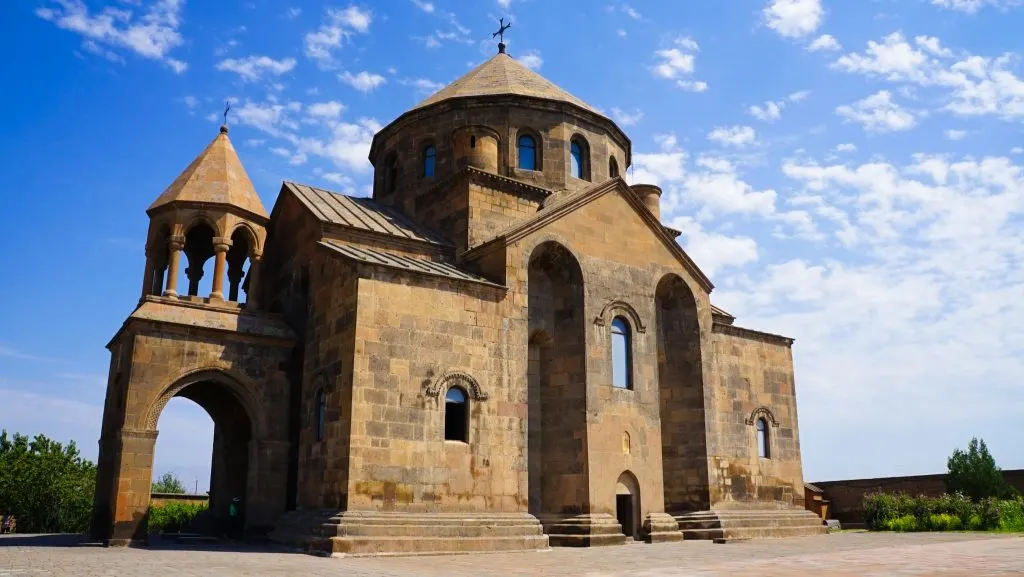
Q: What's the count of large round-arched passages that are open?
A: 1